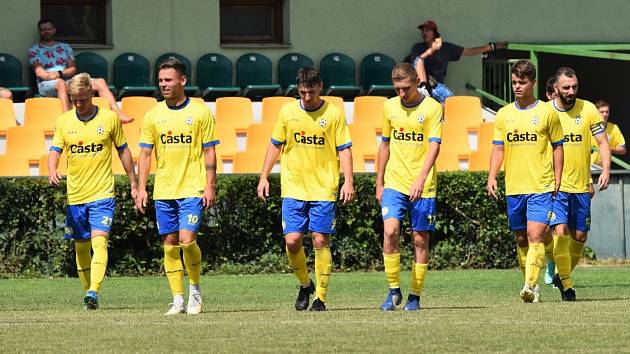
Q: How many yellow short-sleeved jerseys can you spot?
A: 7